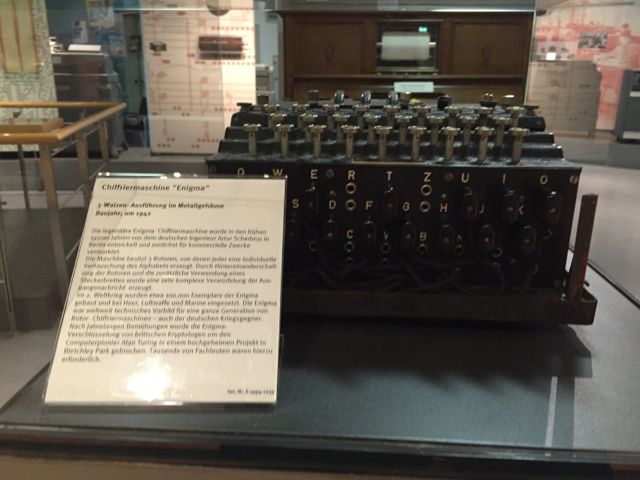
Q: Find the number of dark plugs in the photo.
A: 12